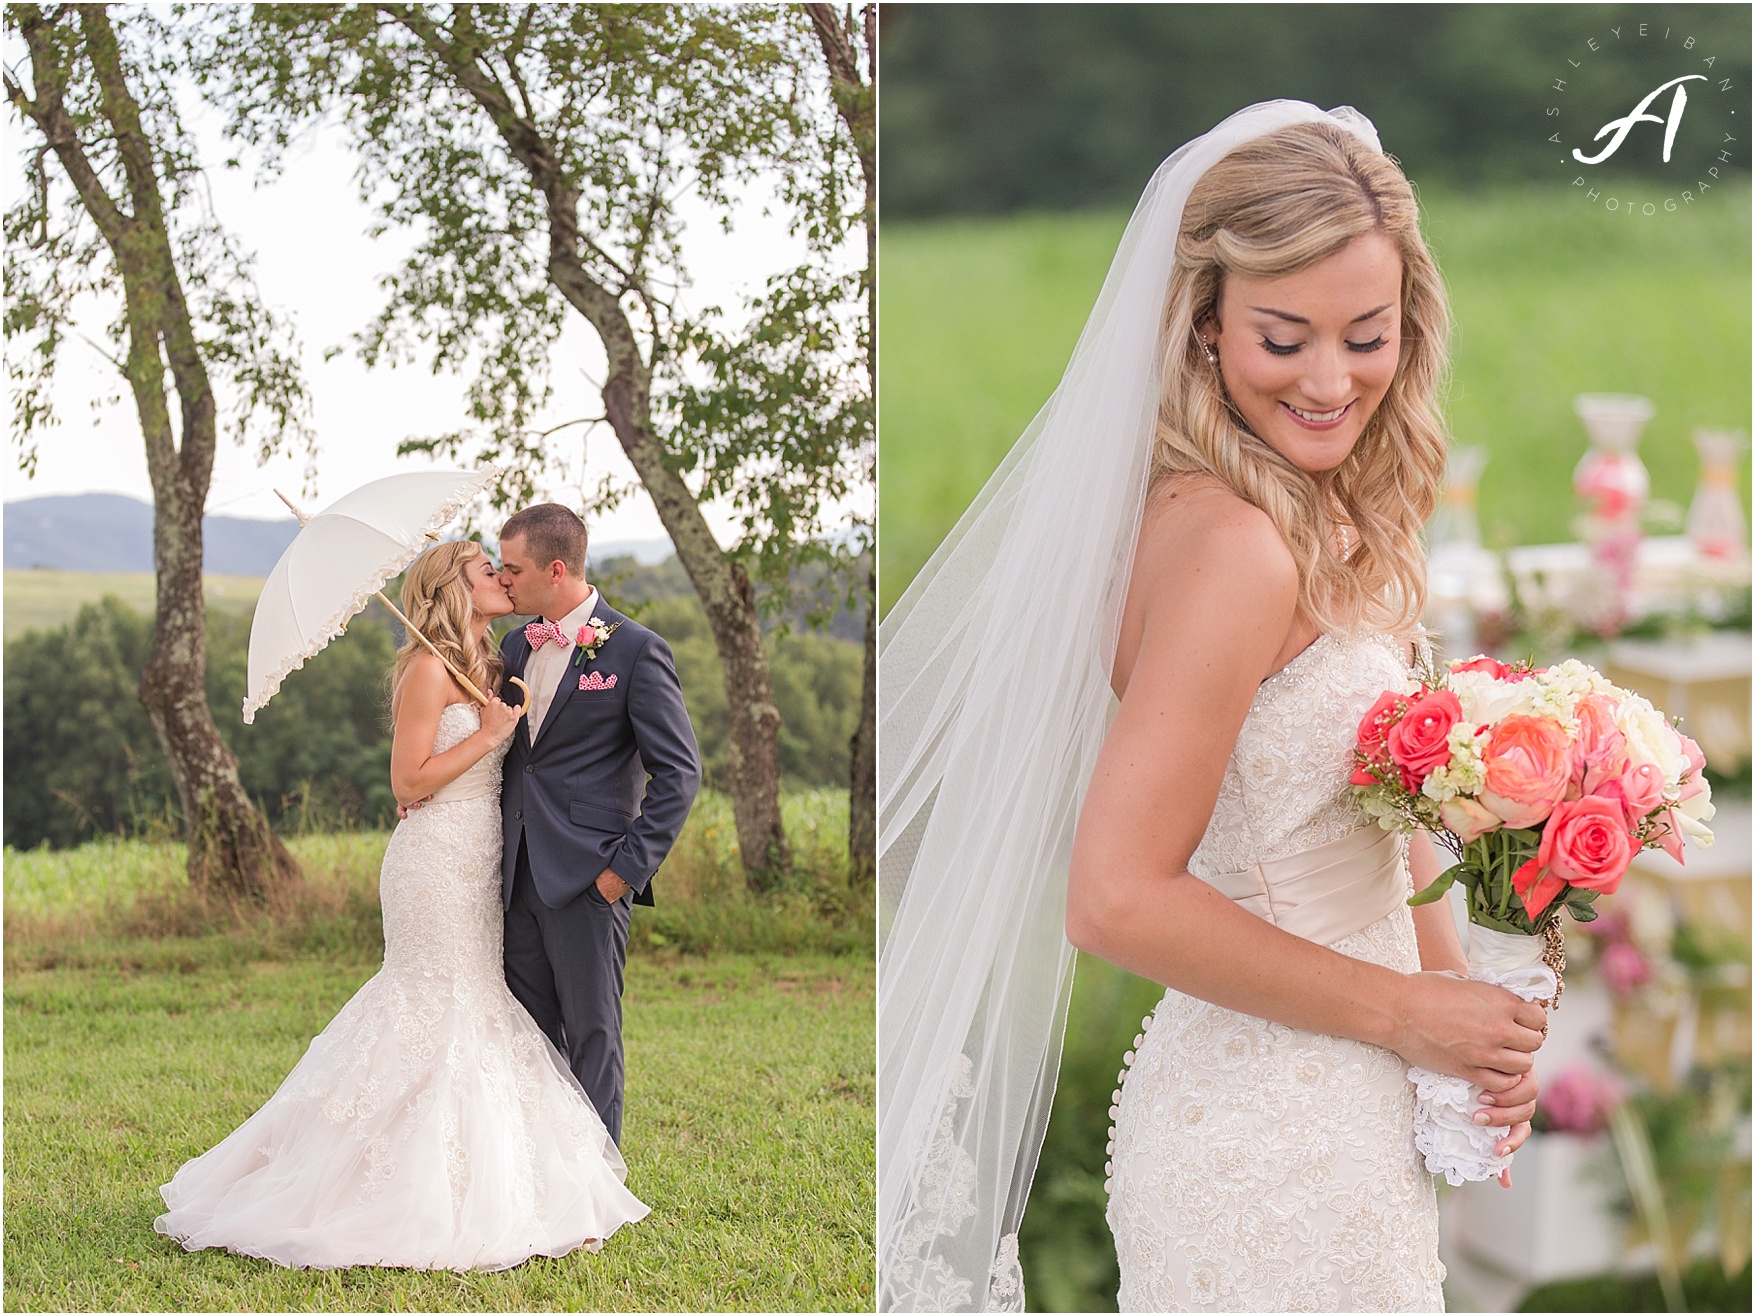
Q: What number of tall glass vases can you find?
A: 3